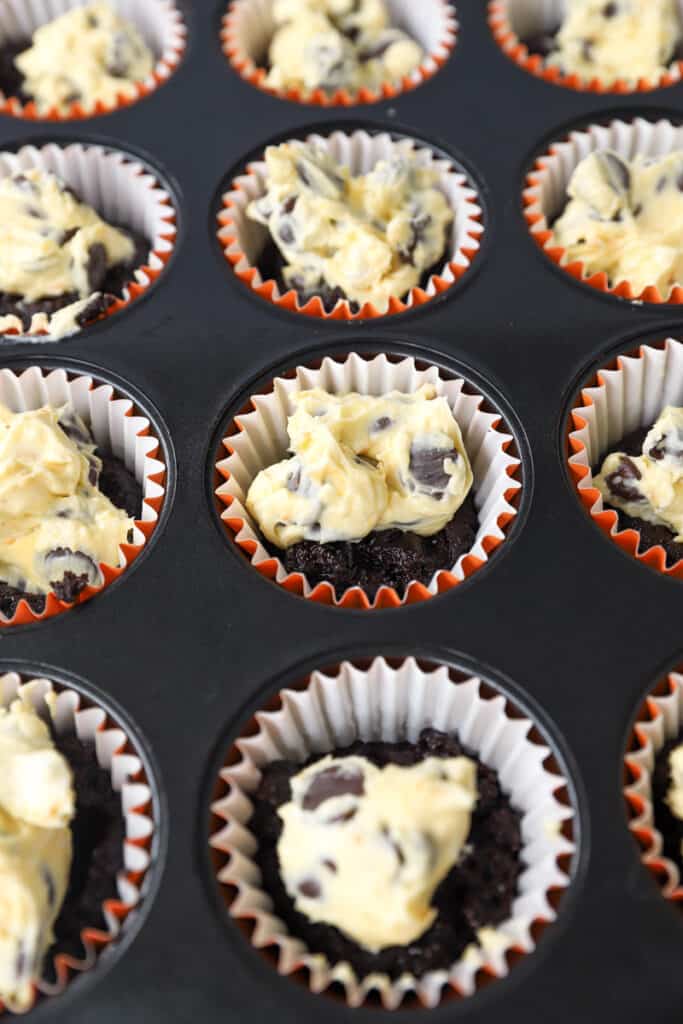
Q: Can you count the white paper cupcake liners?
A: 12